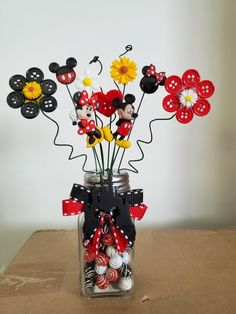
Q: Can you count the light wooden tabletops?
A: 1